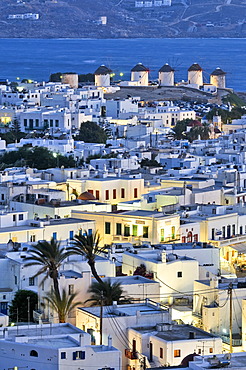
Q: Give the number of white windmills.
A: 5